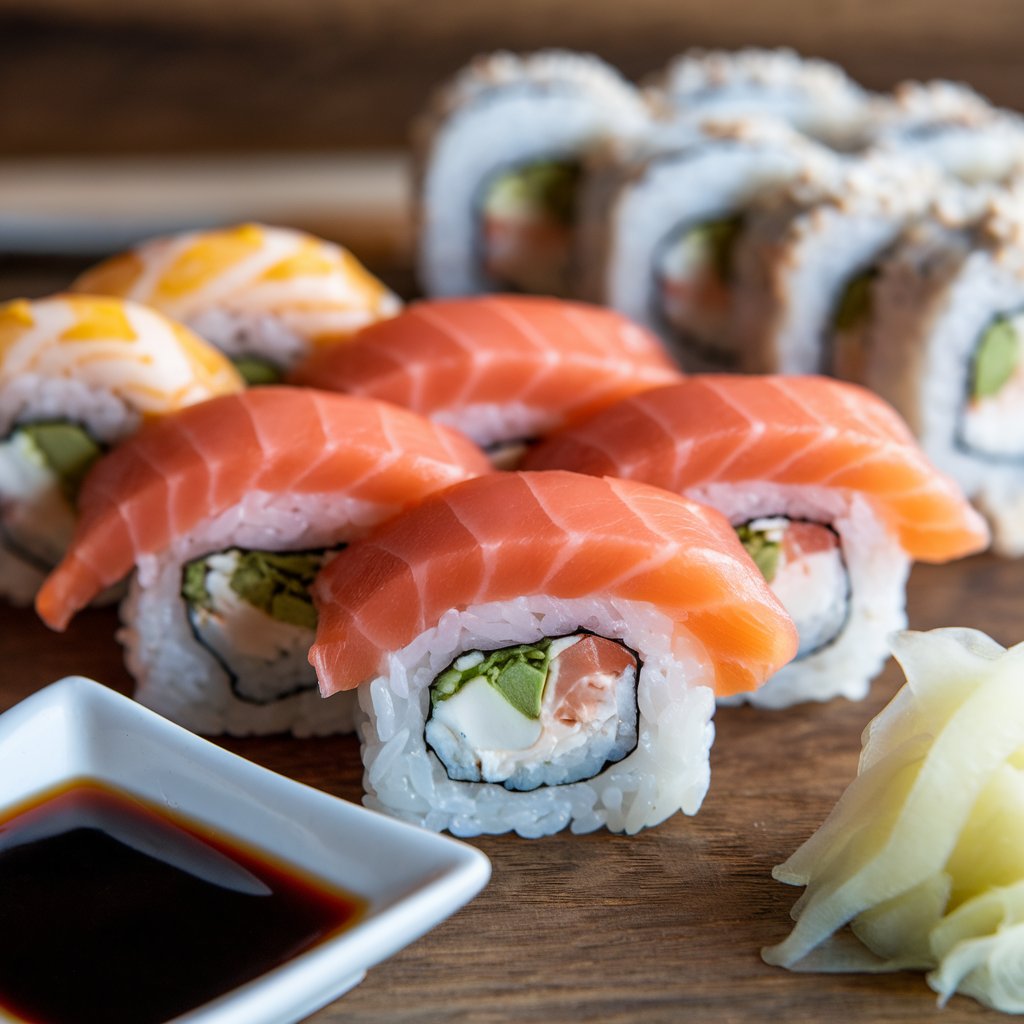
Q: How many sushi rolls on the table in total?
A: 12